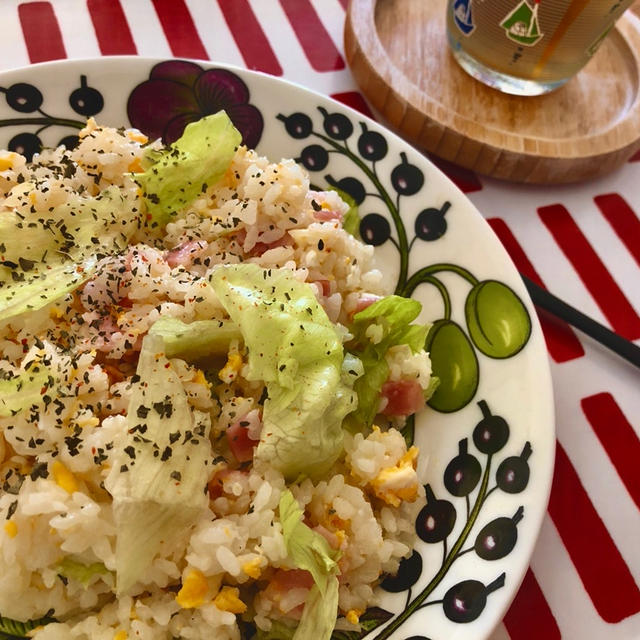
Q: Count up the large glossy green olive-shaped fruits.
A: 2